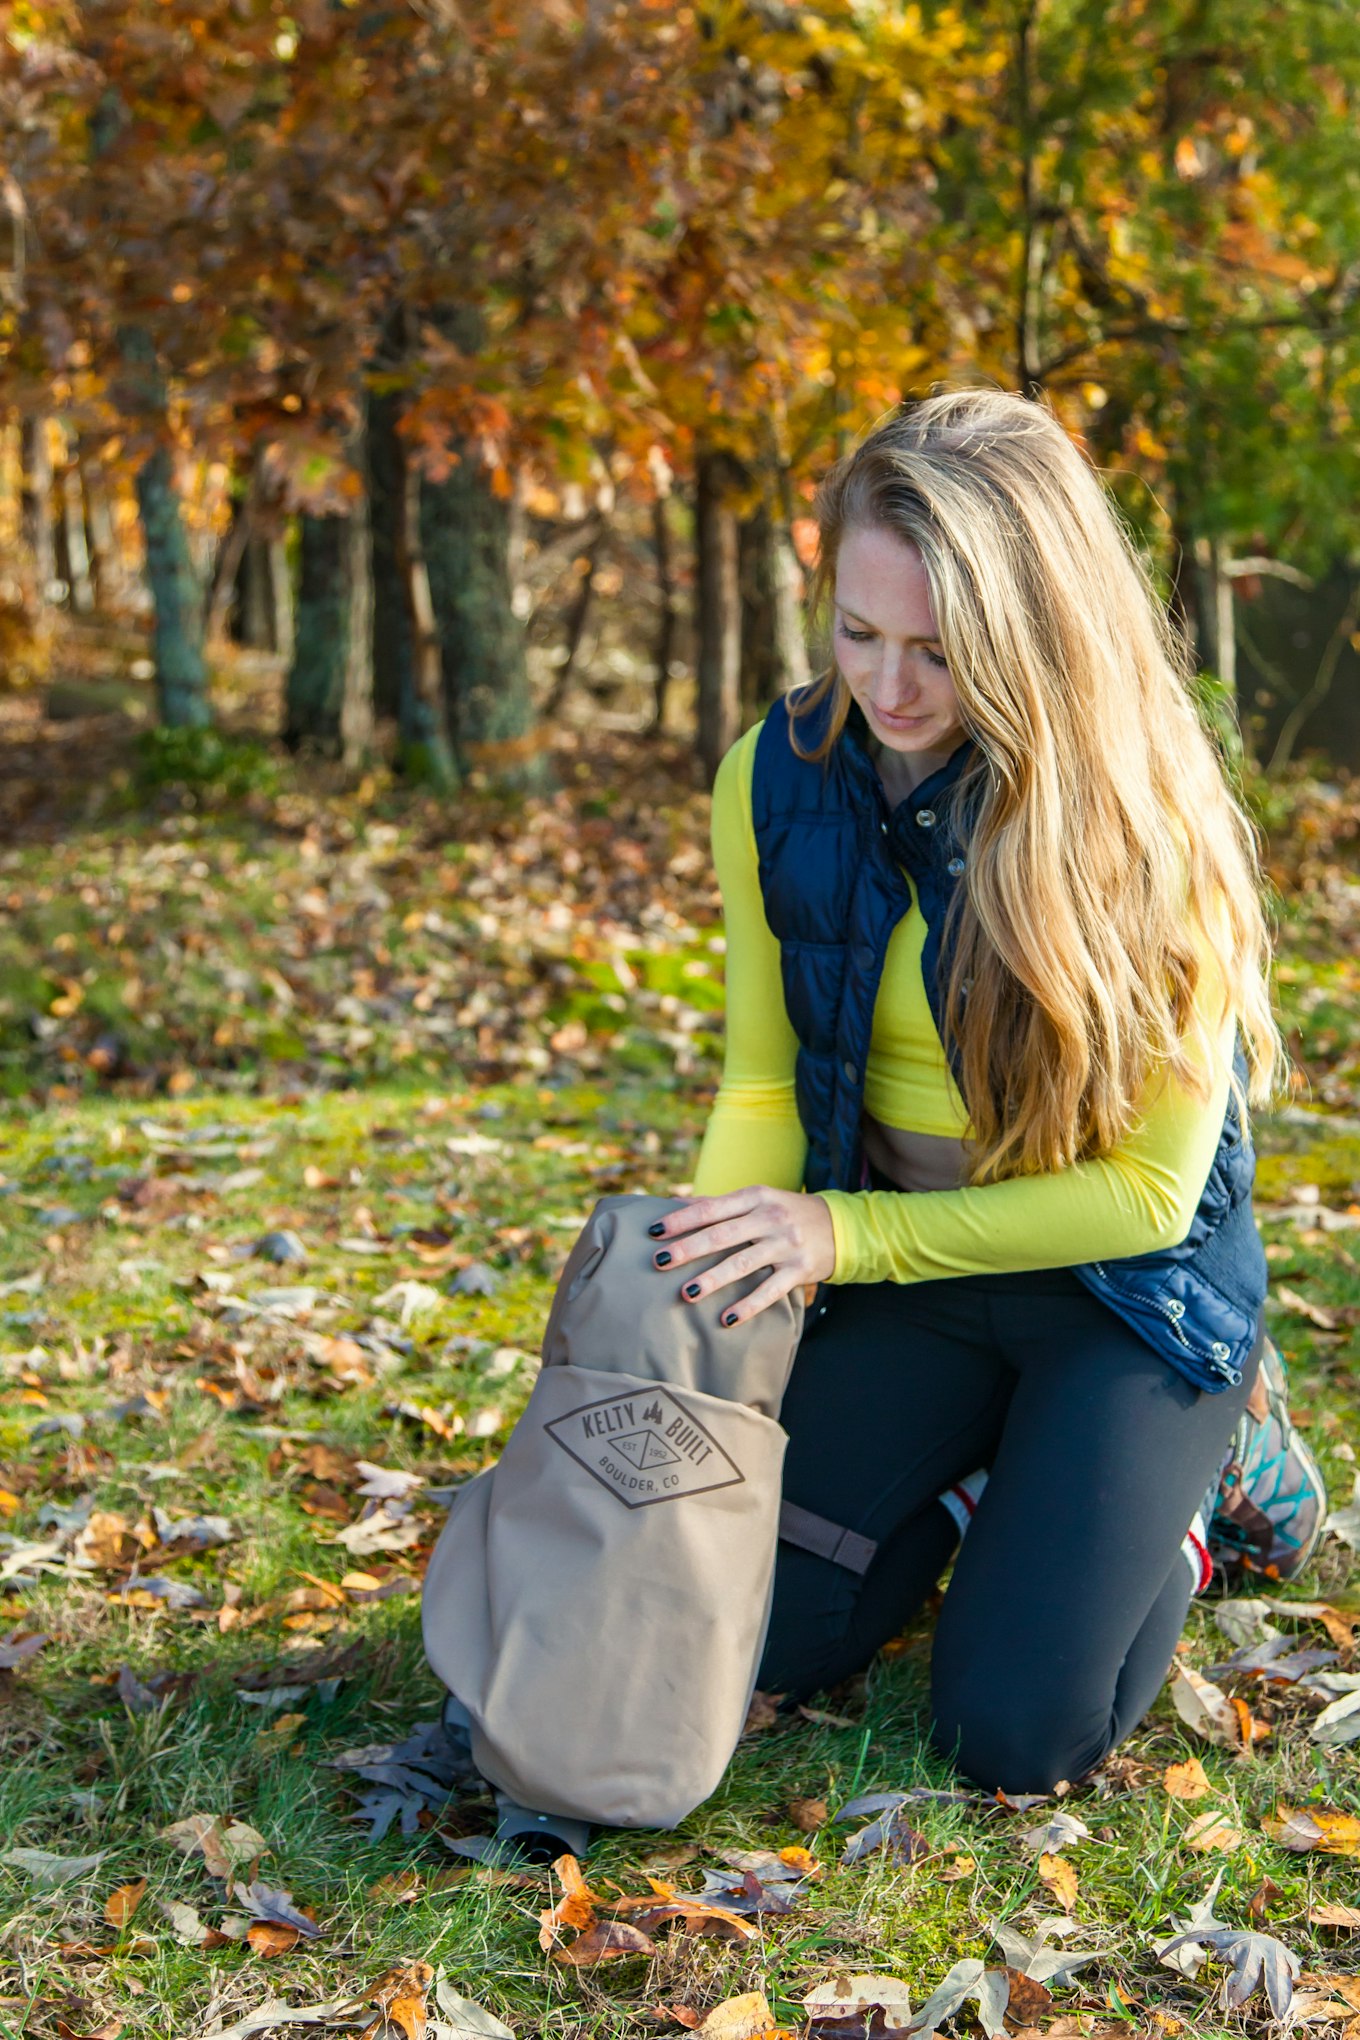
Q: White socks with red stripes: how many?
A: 2